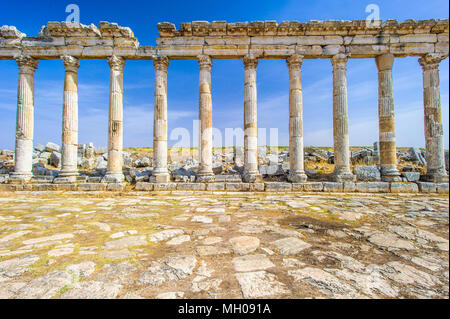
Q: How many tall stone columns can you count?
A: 10